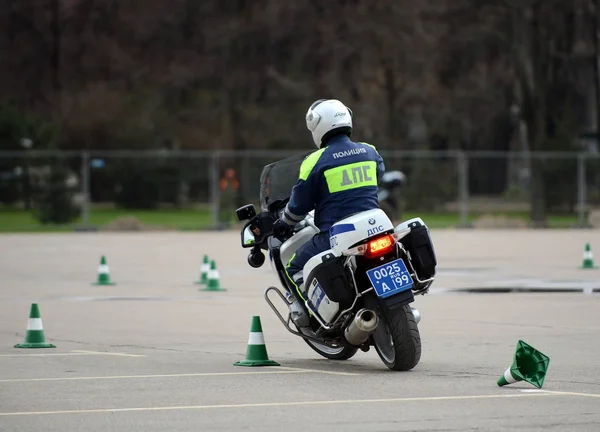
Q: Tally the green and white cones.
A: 7